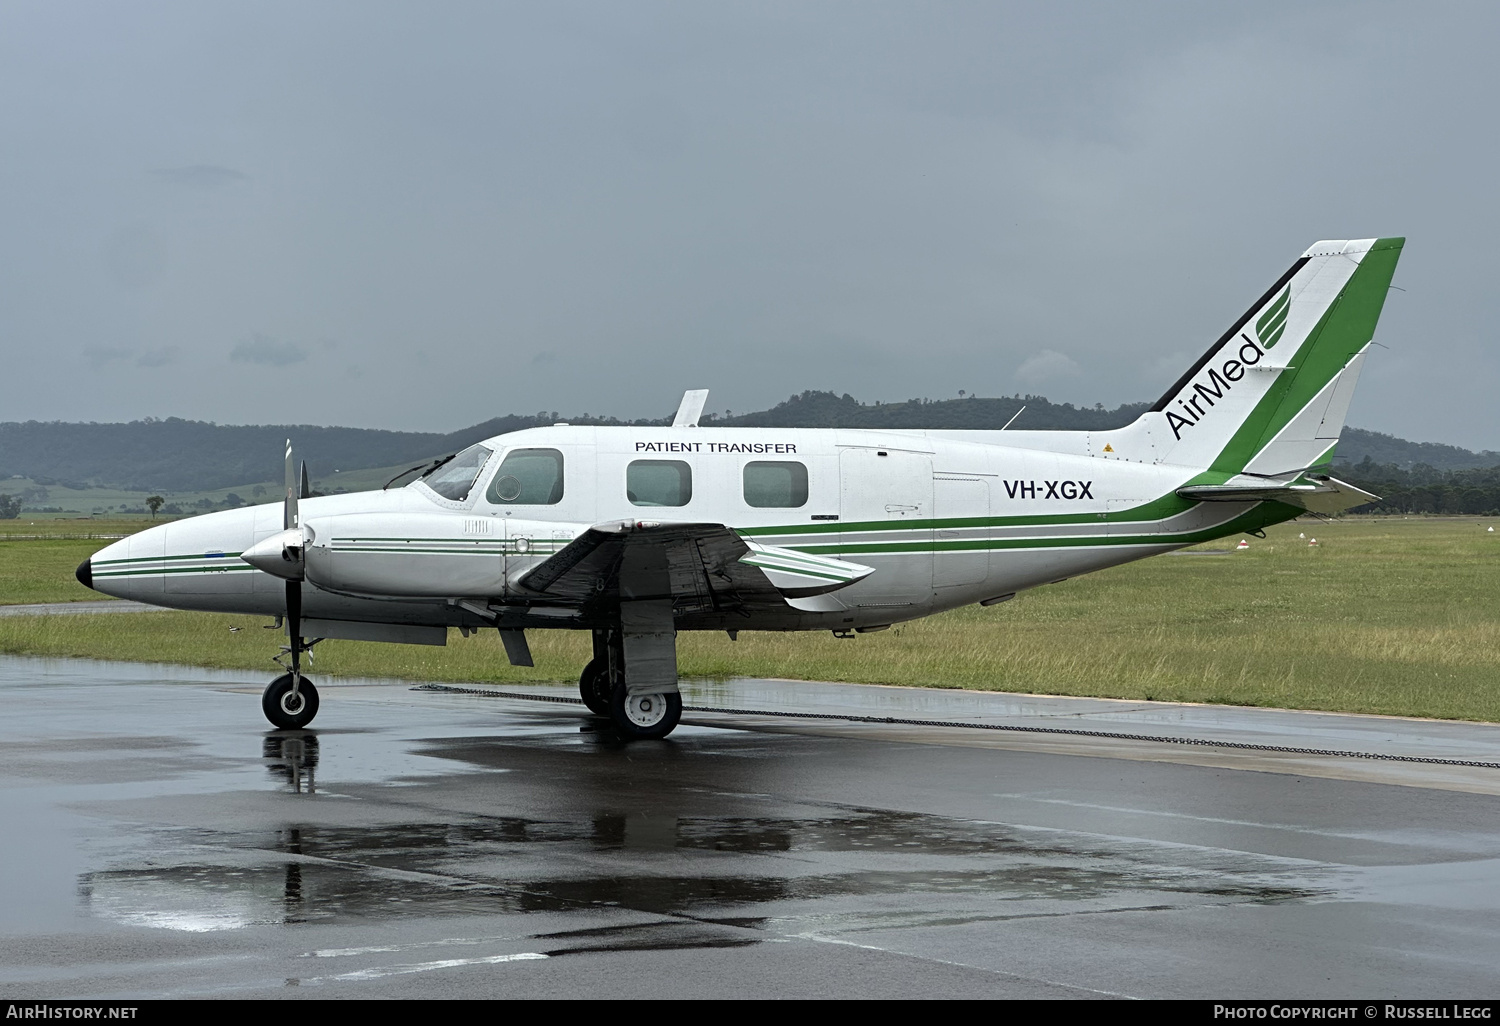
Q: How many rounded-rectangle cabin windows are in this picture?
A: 2